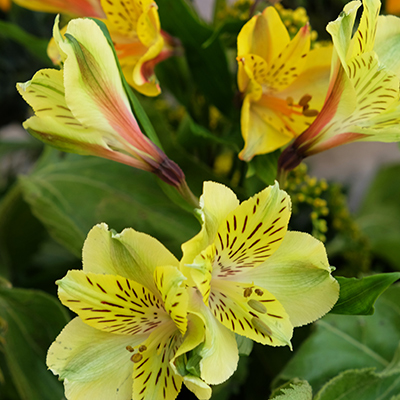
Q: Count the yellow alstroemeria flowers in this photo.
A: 6